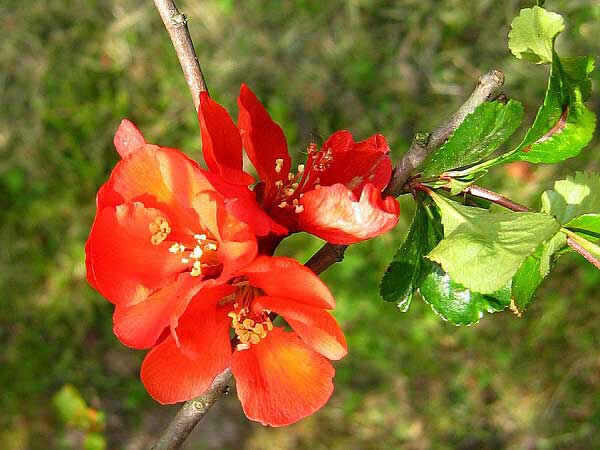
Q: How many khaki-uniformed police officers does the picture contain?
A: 0